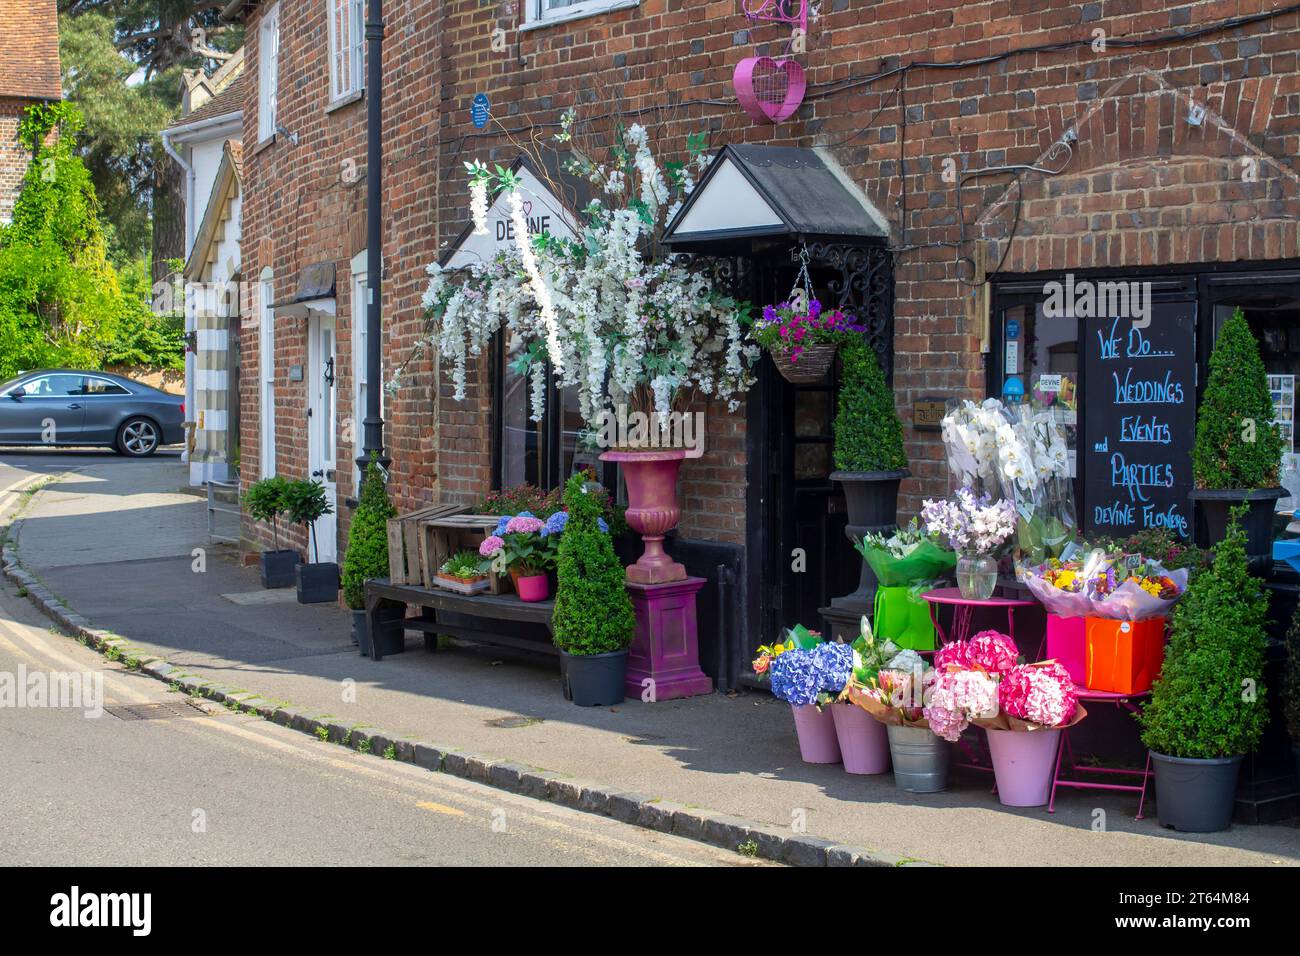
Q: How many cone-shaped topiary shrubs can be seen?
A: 5